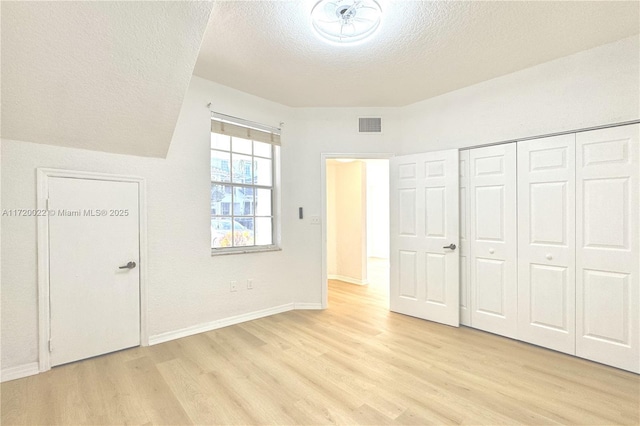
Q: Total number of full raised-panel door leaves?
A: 4